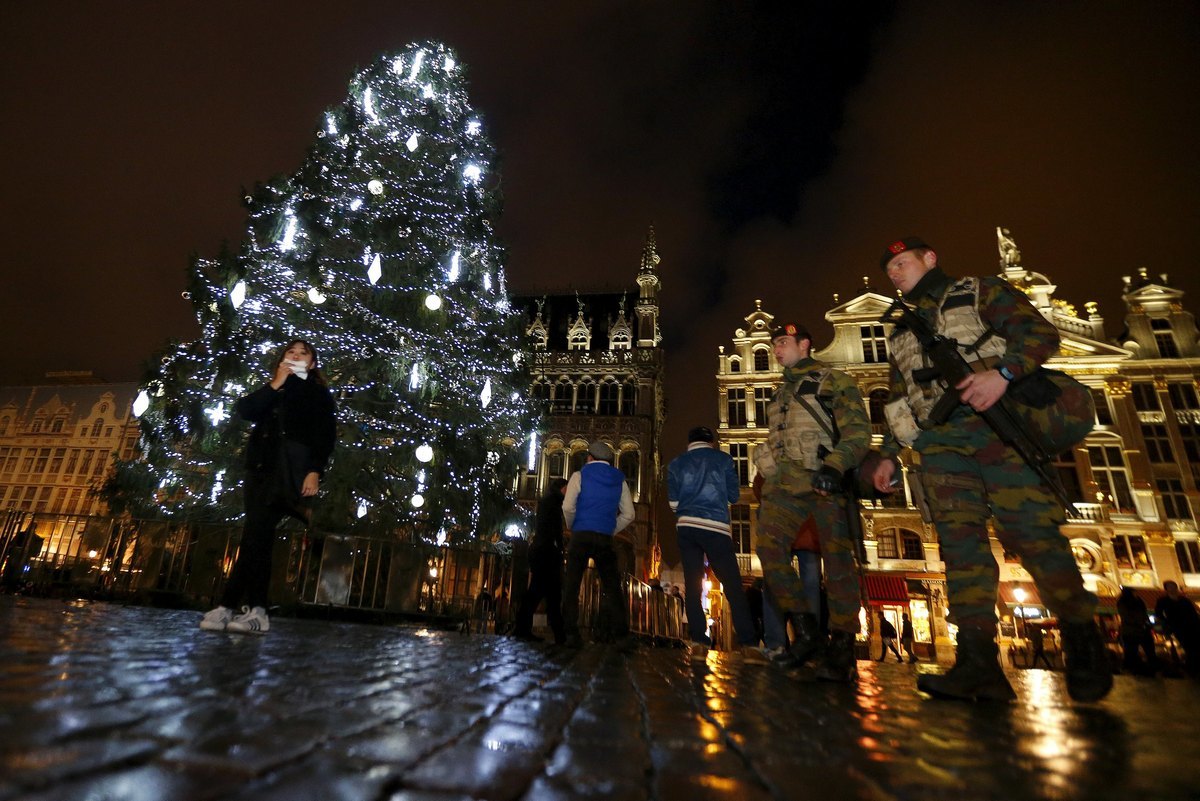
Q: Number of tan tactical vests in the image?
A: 2